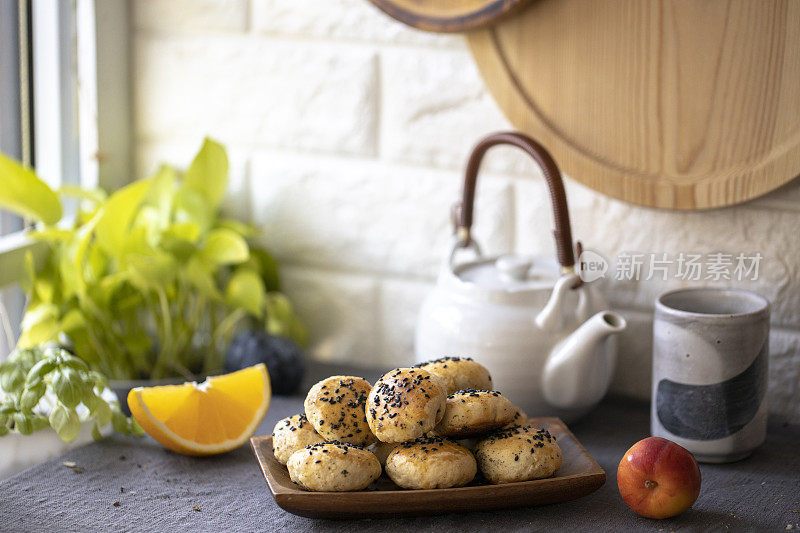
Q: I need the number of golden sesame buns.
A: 9